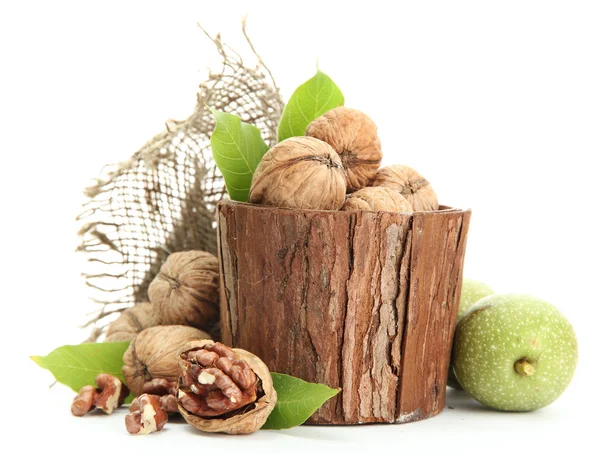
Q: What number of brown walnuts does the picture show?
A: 8